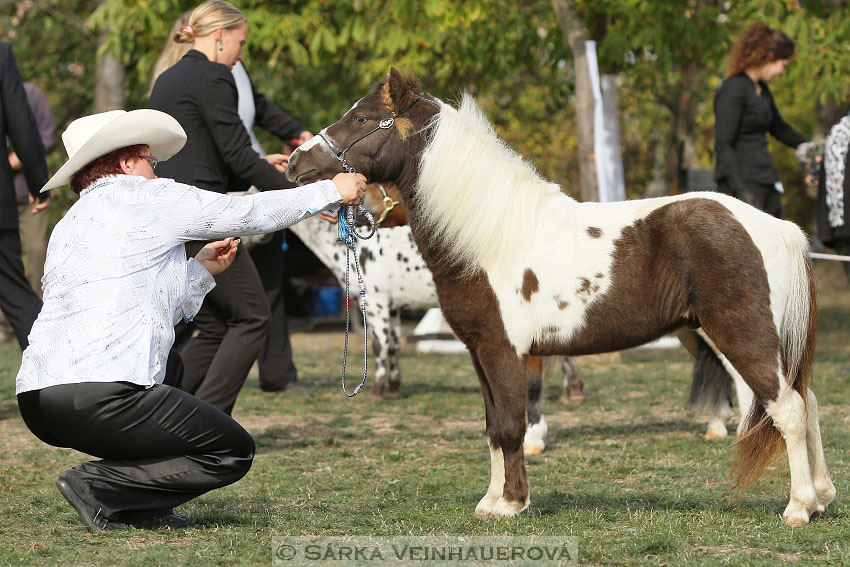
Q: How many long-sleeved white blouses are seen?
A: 1